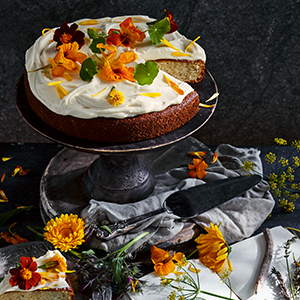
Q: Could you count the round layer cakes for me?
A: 1